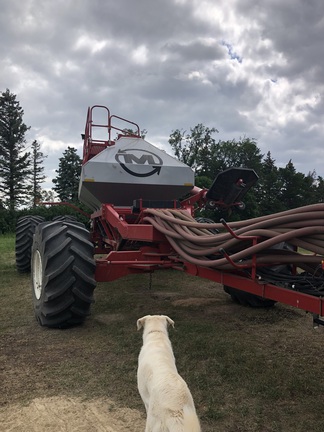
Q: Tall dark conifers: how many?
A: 3